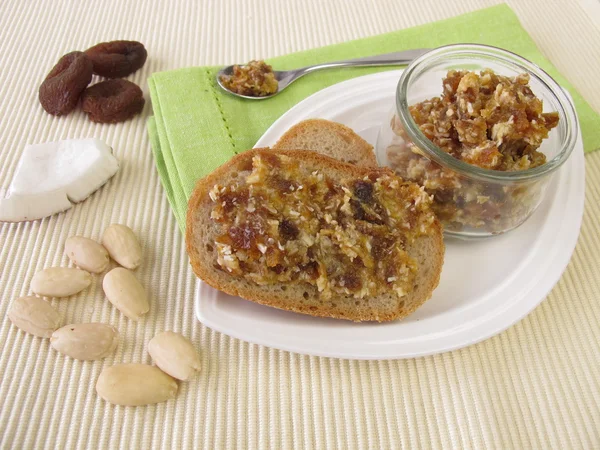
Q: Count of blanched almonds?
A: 8